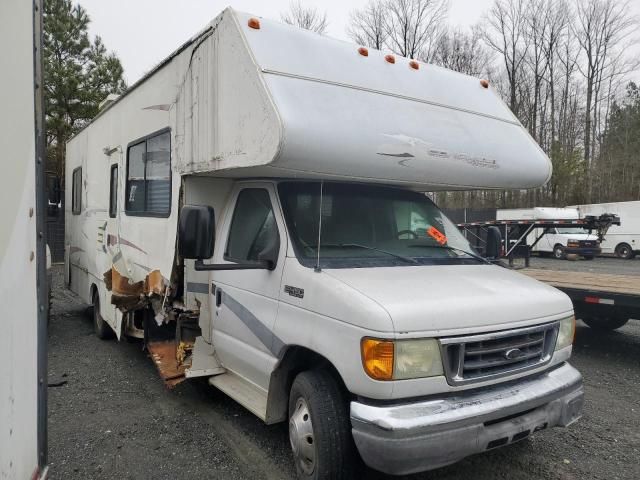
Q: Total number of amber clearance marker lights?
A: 5